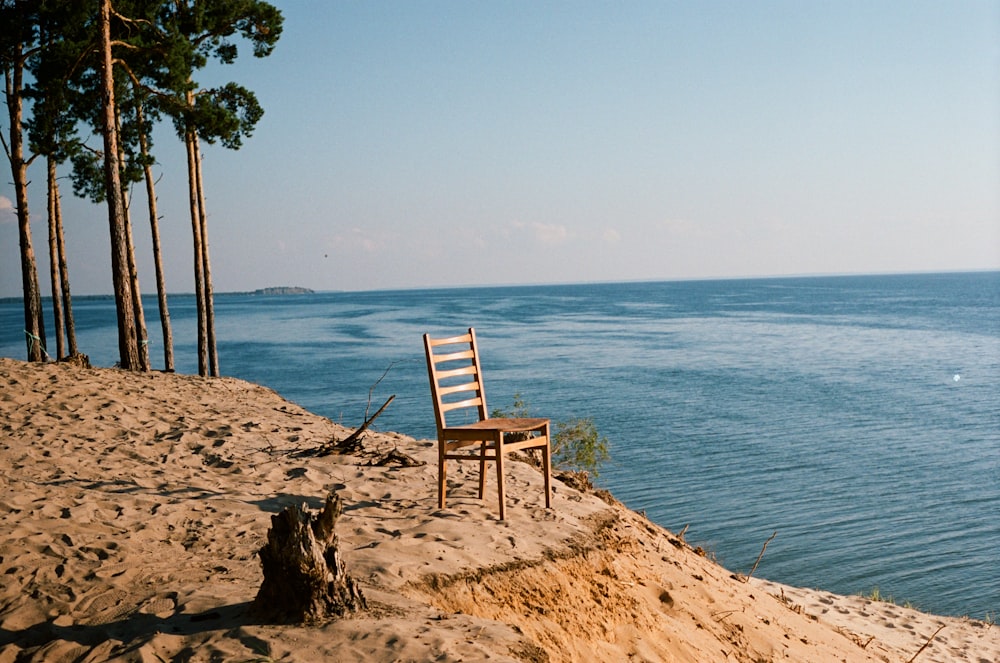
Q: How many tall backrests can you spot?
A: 1